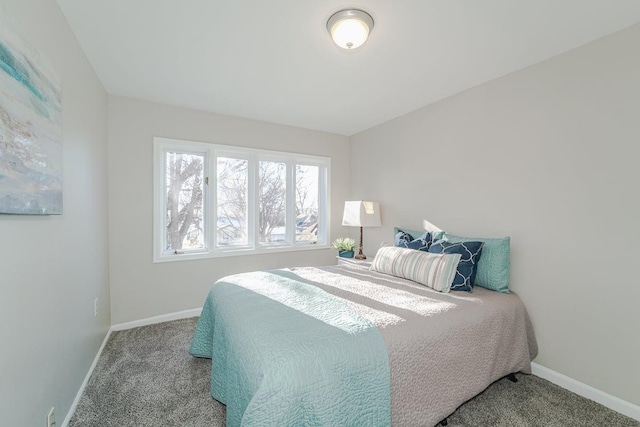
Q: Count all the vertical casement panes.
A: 4